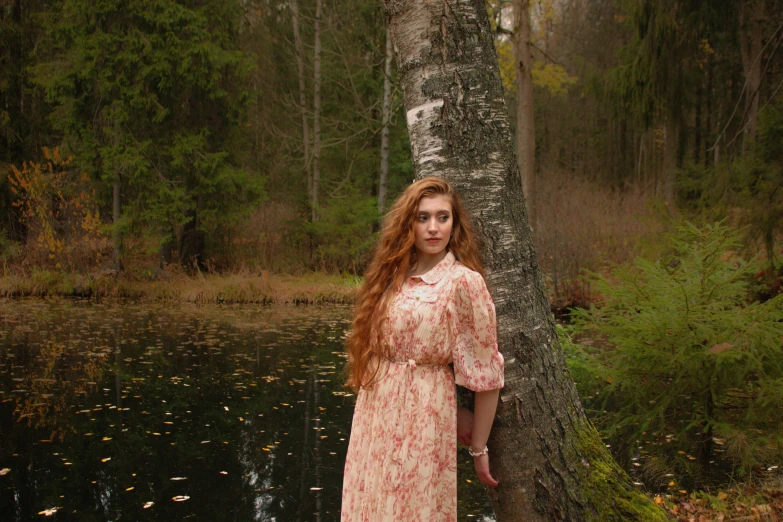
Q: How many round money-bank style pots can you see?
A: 0